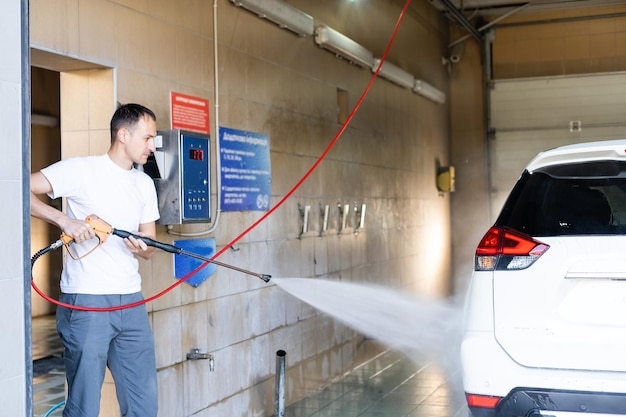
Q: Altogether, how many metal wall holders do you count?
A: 4